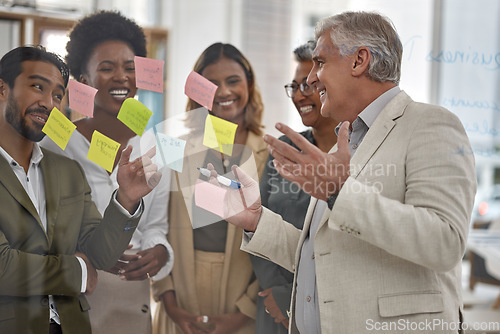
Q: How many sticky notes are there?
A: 9